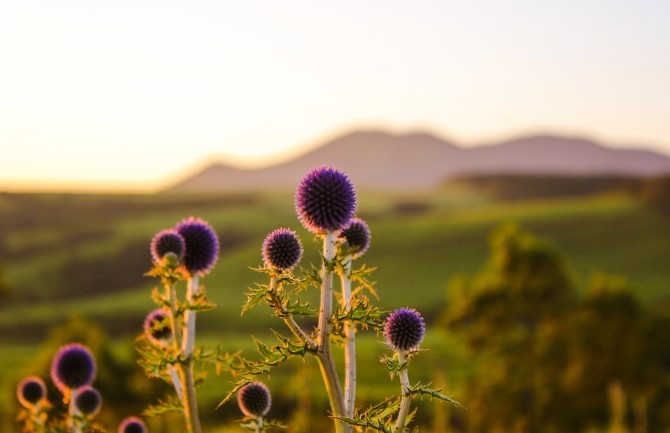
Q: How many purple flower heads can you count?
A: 12